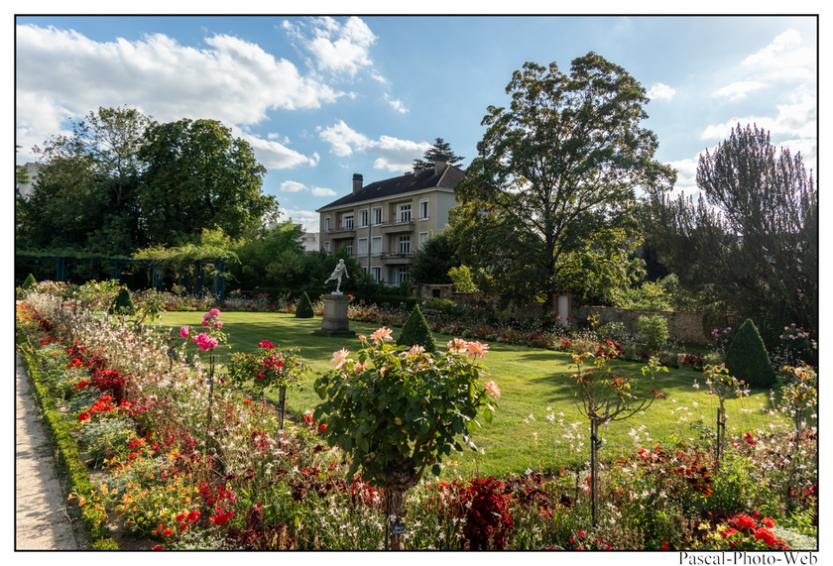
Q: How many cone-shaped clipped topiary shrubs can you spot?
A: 5